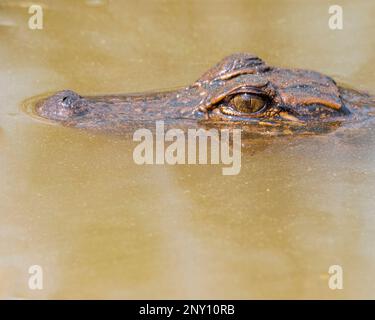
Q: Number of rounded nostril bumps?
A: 1